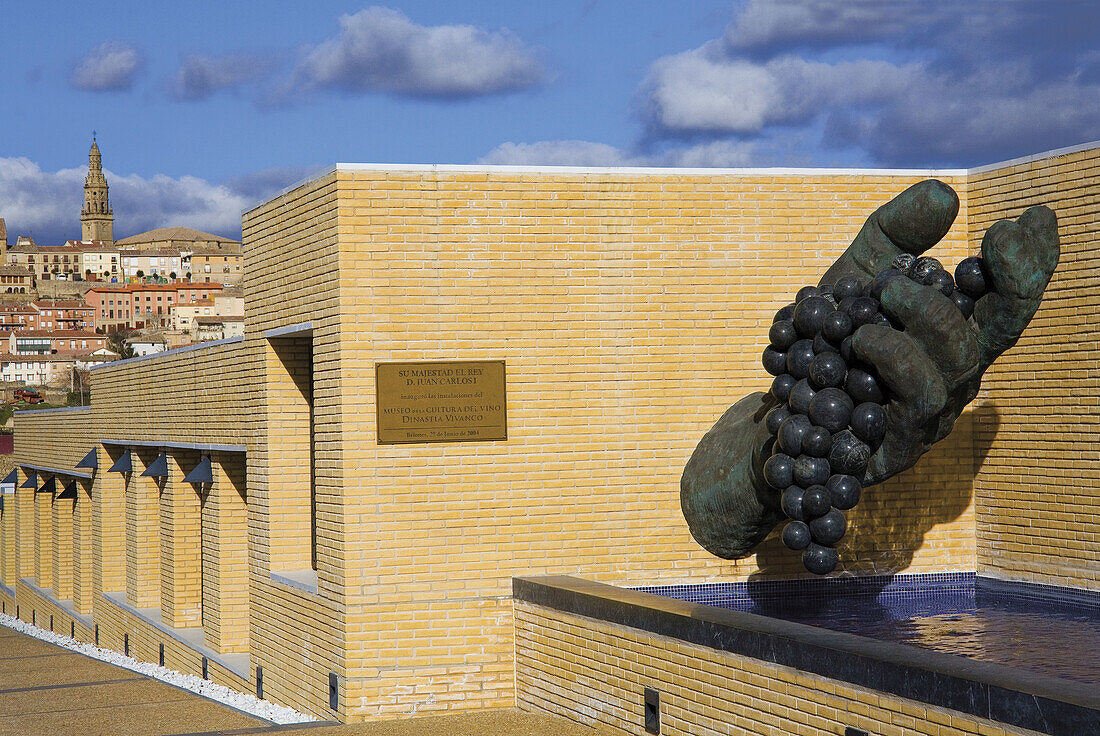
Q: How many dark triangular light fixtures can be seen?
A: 8